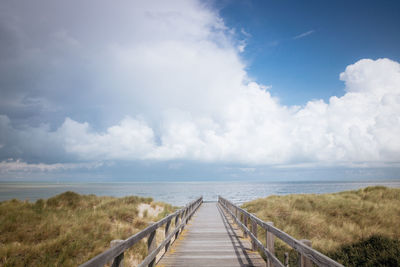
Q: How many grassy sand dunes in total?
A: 2